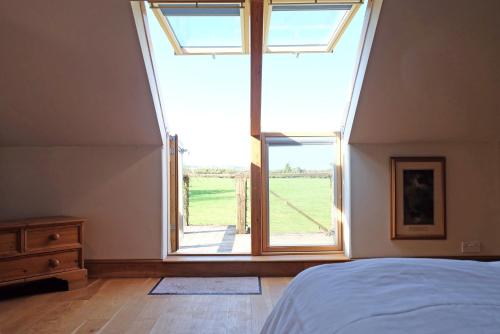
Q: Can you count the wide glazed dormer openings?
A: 1